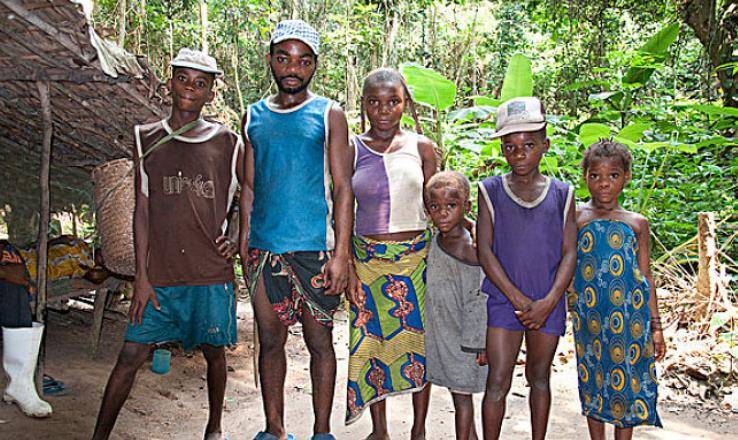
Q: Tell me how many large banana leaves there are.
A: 3